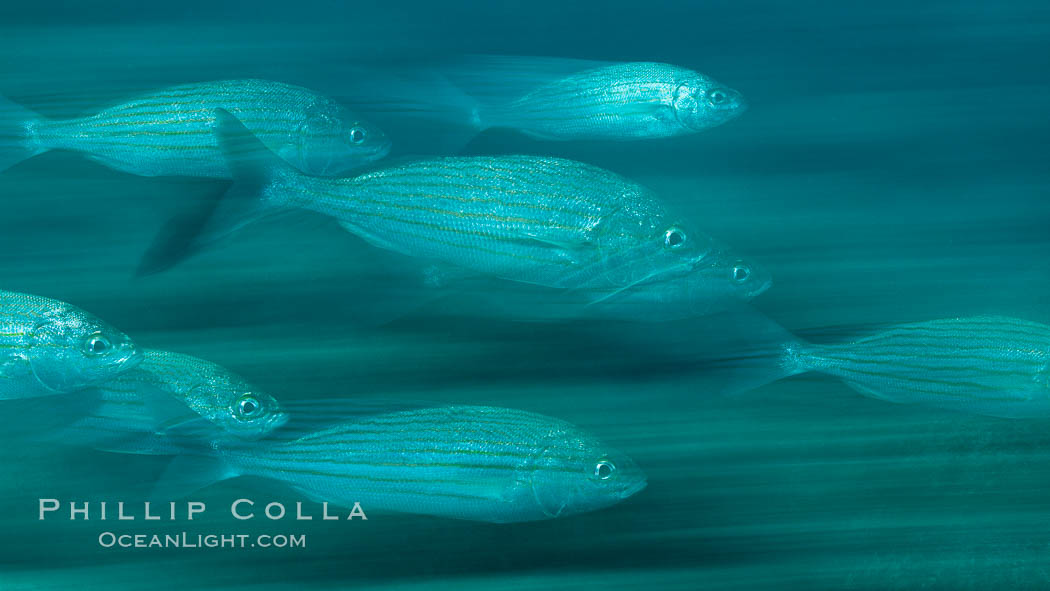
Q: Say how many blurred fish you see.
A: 8